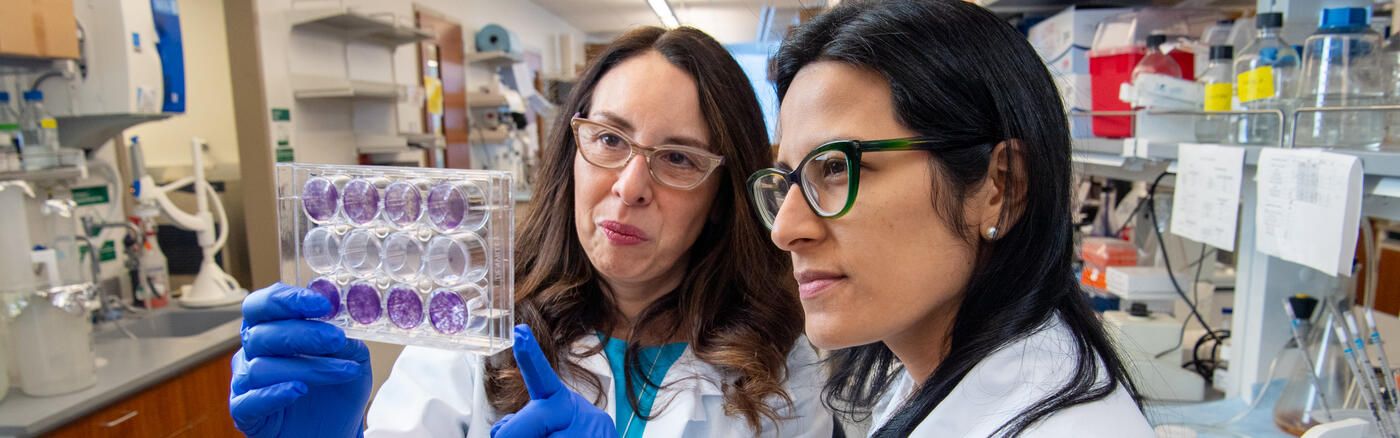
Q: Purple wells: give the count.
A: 8